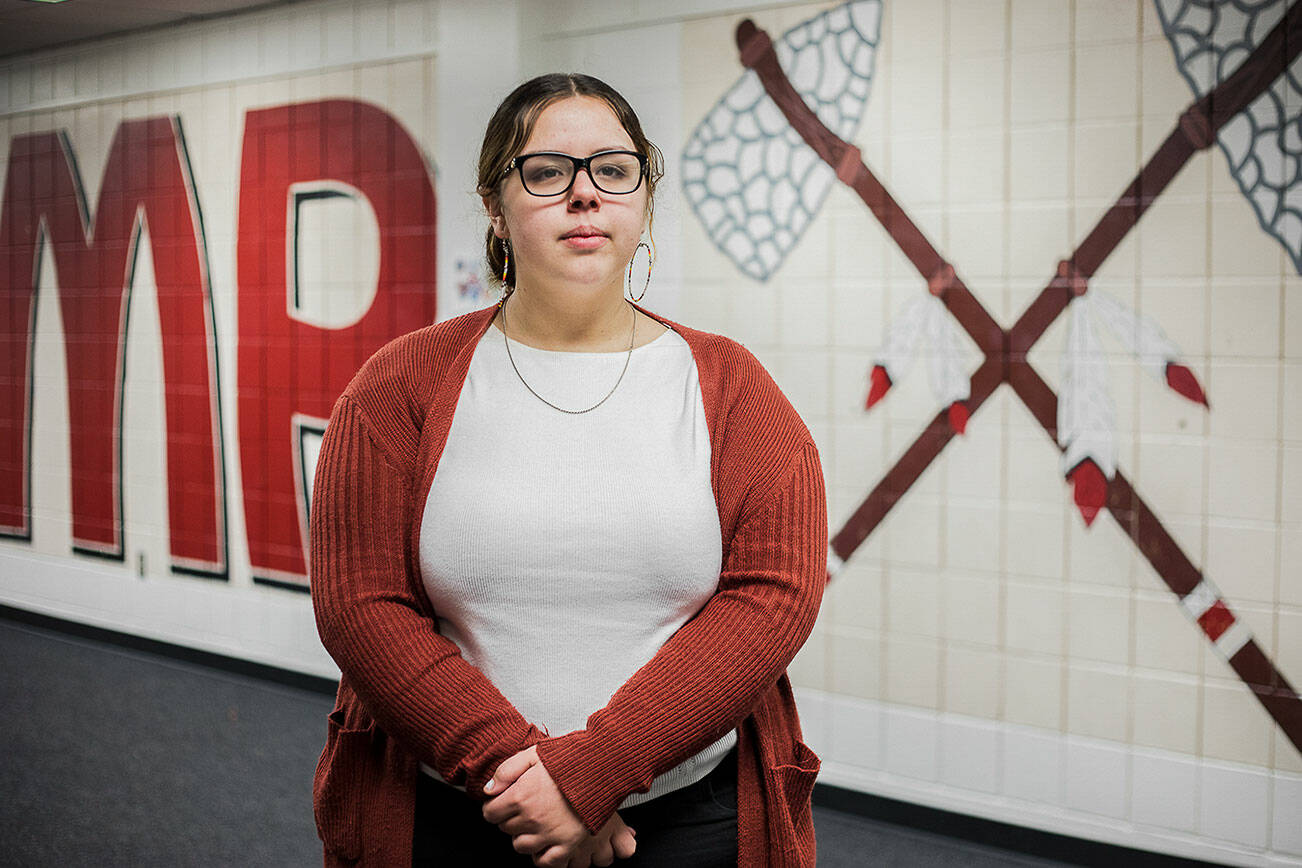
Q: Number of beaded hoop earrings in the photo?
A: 2